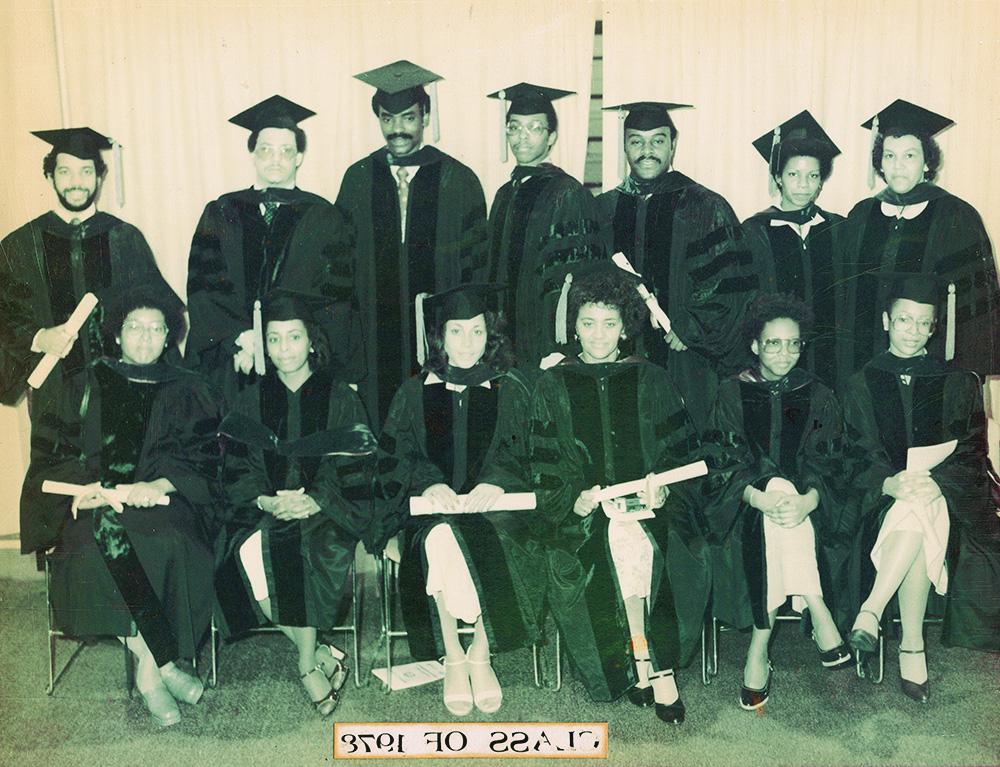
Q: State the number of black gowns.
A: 13